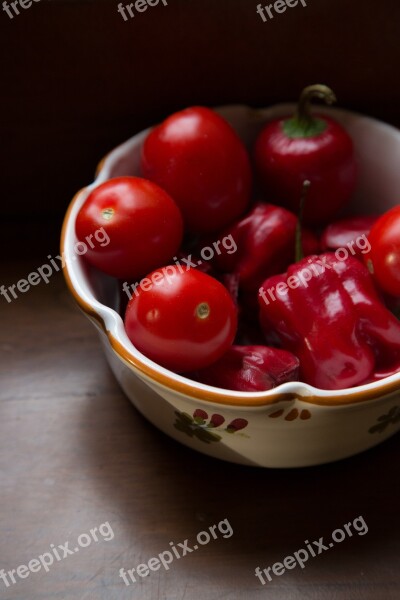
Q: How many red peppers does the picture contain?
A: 5